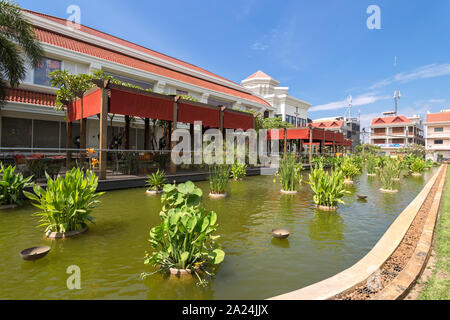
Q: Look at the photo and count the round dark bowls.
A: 3